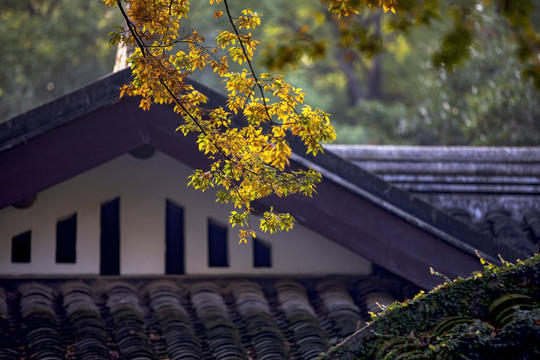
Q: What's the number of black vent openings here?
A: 6